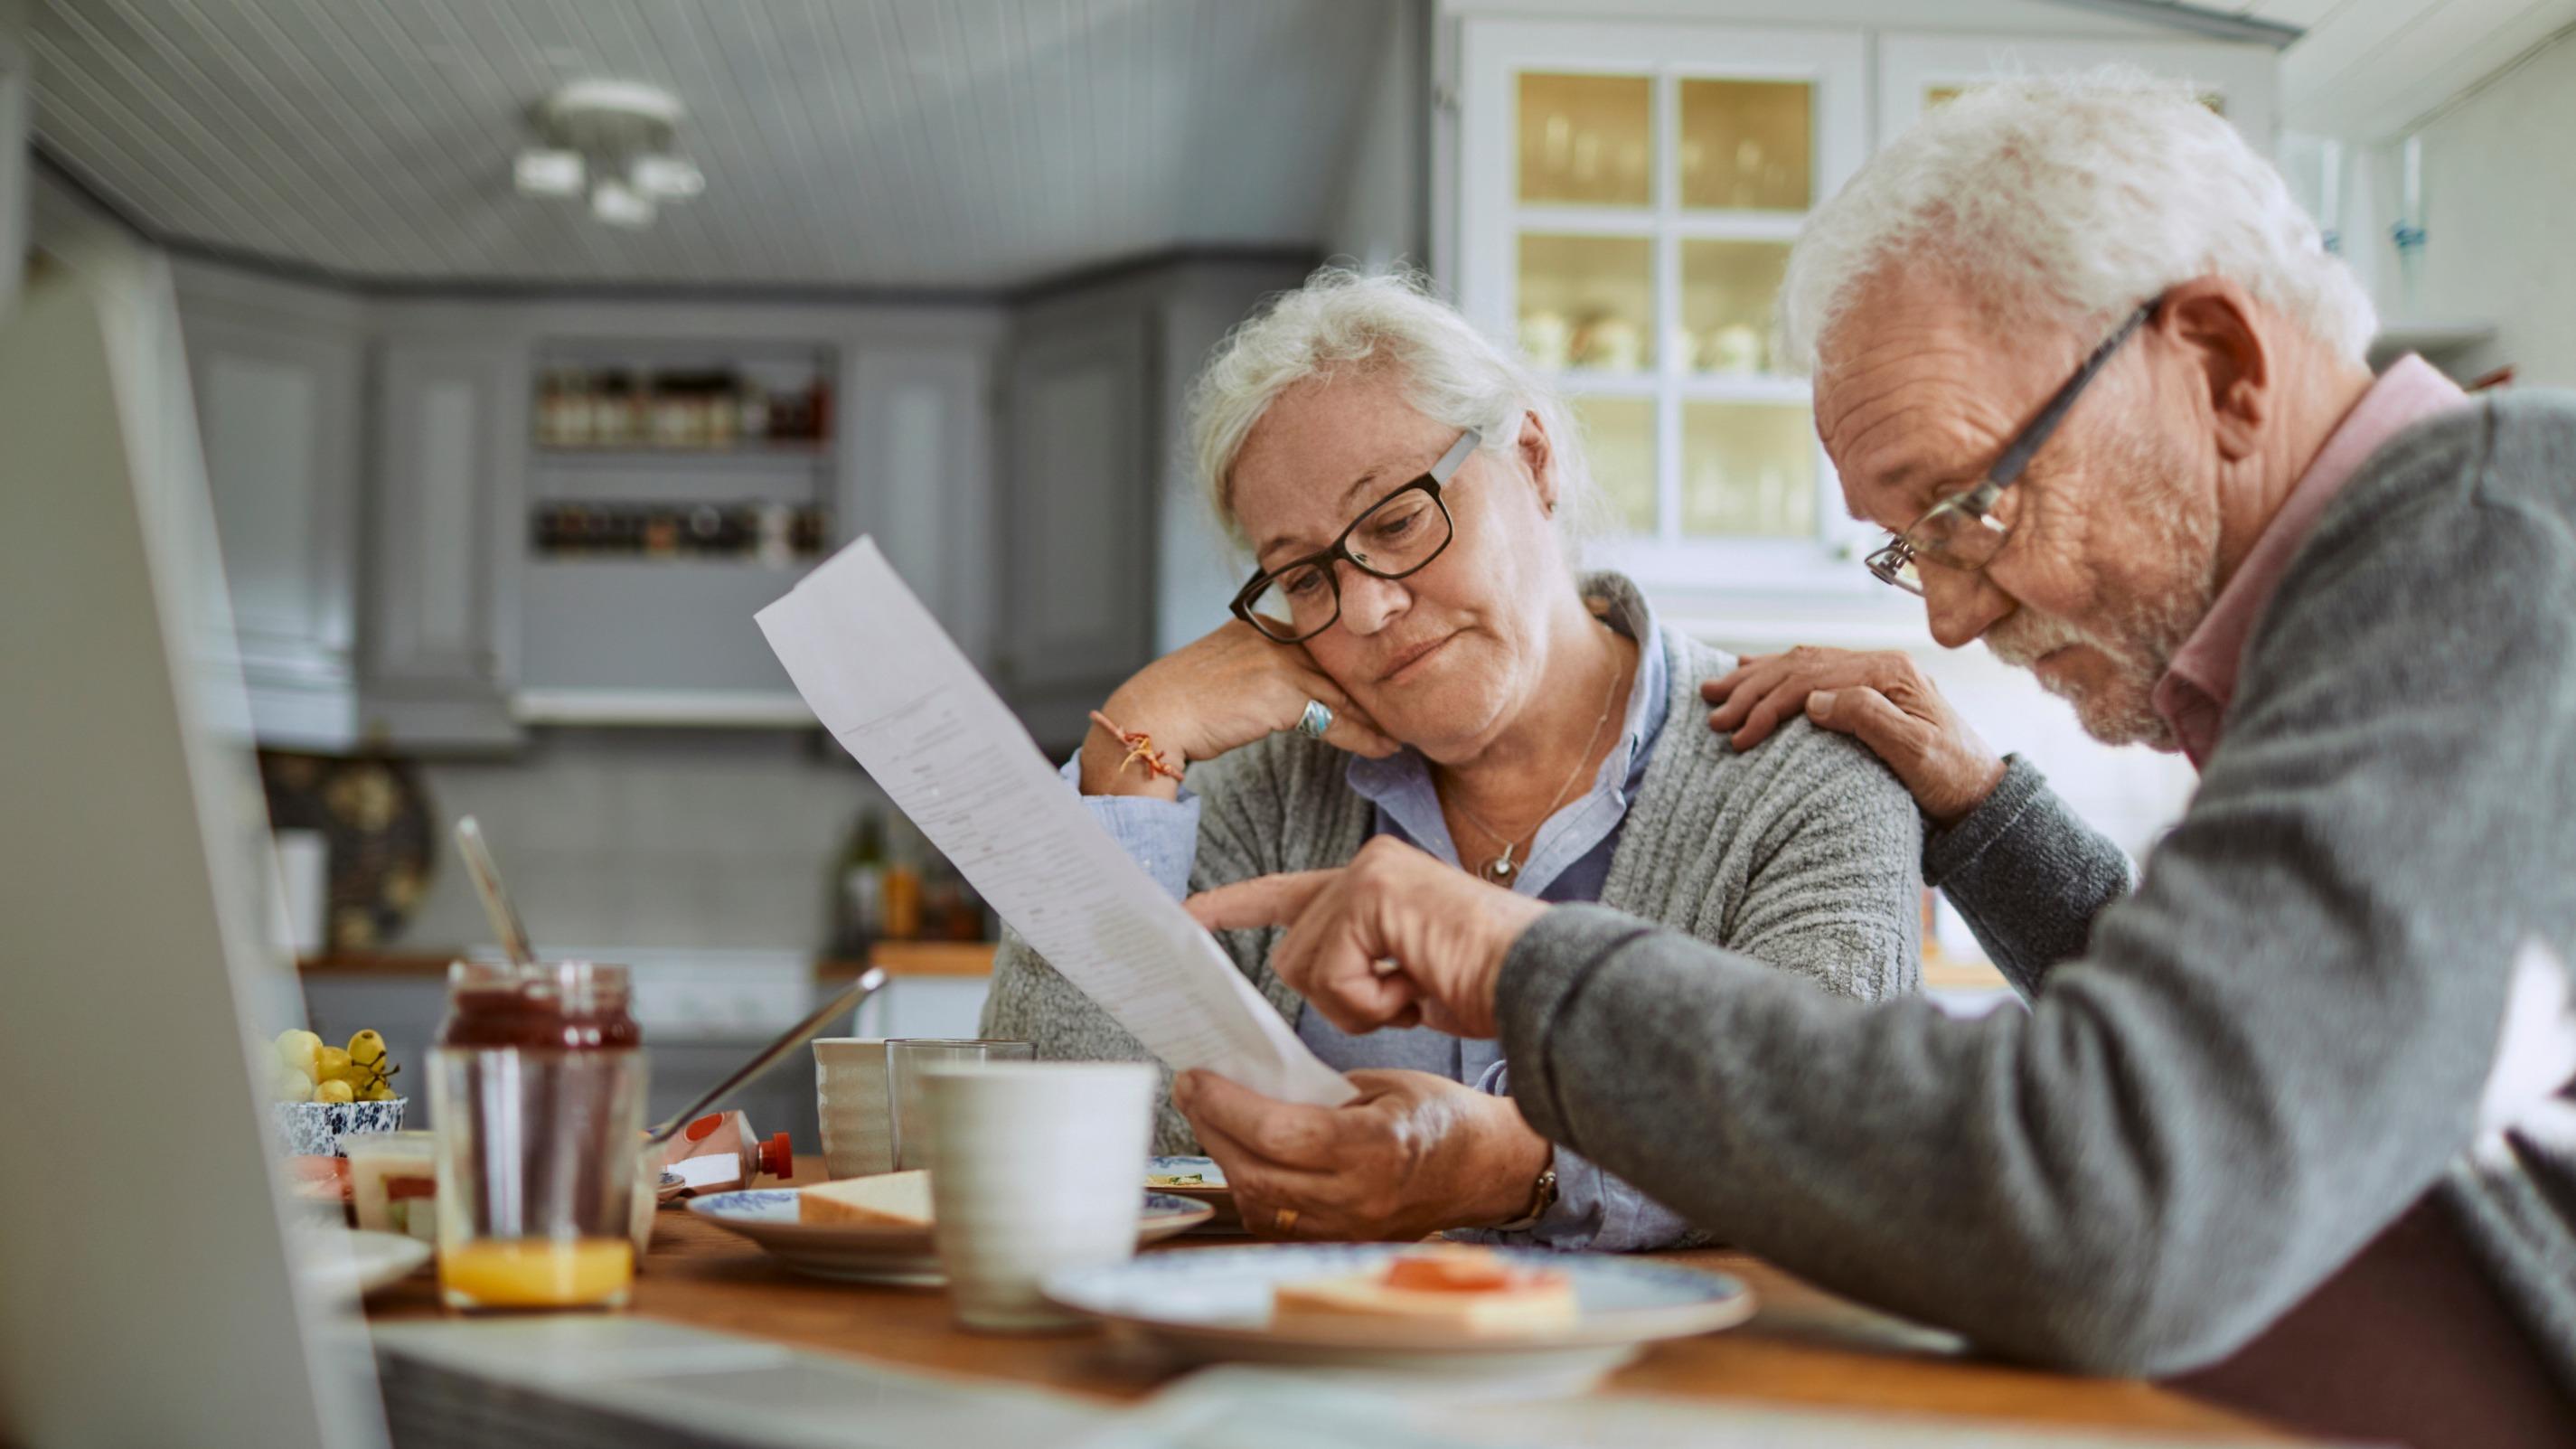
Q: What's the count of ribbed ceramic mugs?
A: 2